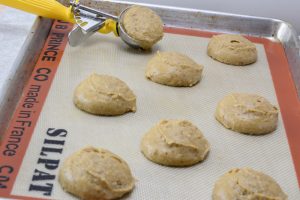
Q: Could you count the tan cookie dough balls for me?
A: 8